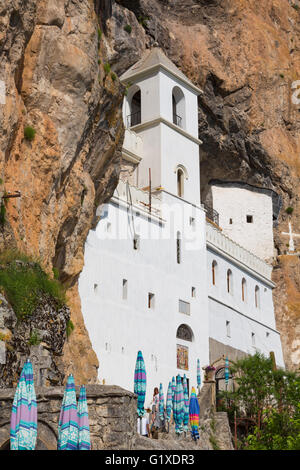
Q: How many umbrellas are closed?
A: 12